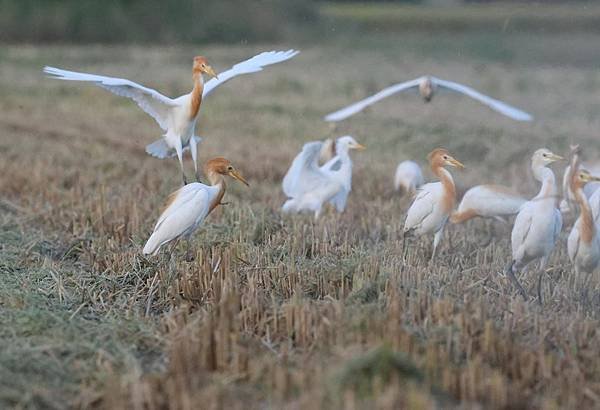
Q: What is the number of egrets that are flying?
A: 2